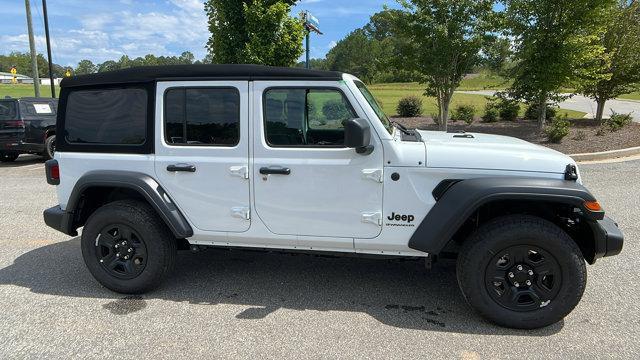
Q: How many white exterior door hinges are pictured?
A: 4